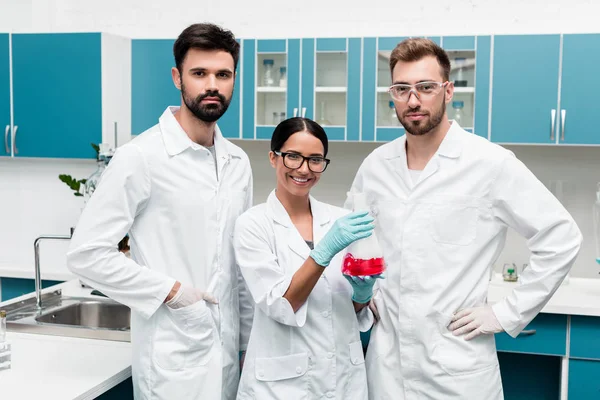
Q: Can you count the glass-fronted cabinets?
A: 4